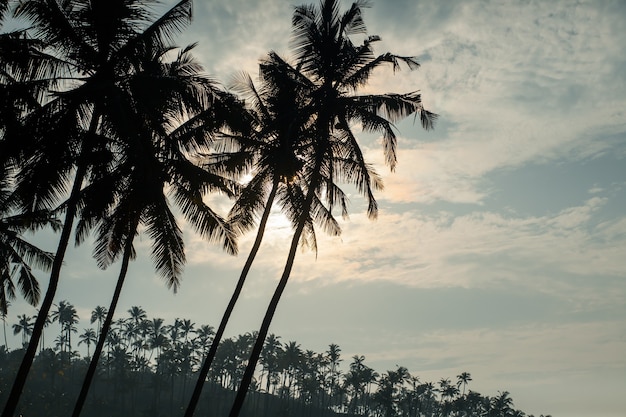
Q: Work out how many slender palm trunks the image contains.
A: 4